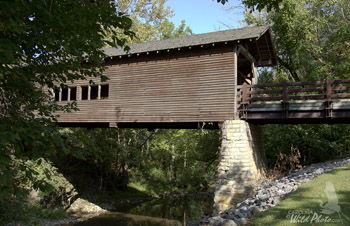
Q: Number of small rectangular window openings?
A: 6